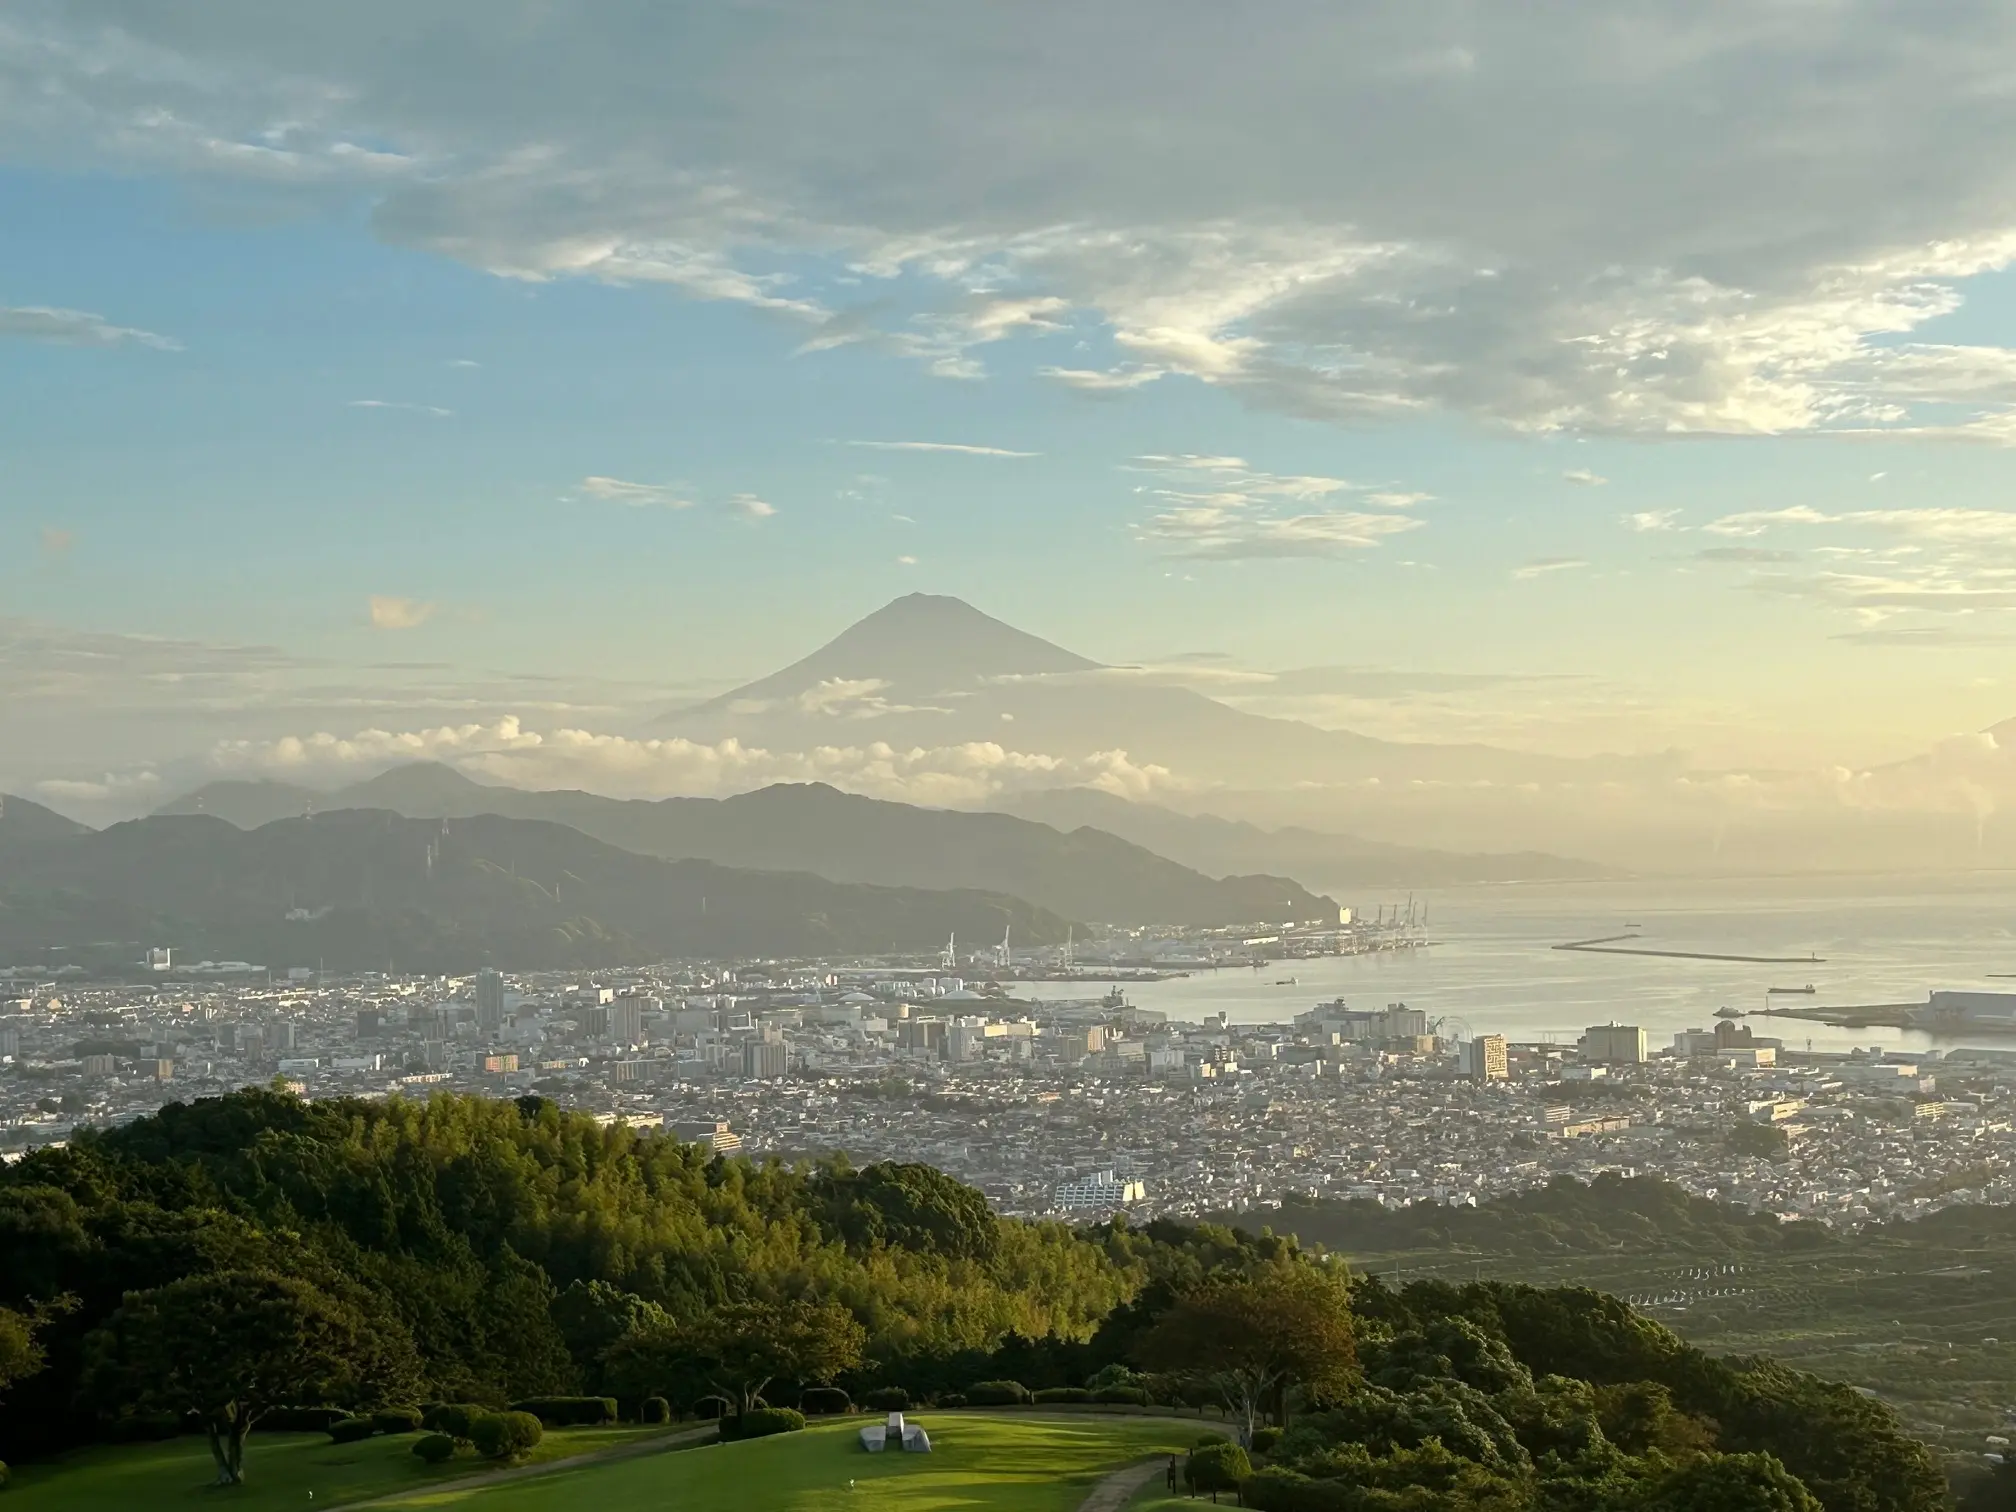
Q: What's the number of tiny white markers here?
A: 2